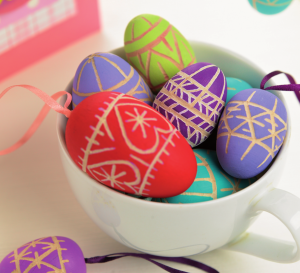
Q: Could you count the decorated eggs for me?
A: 9